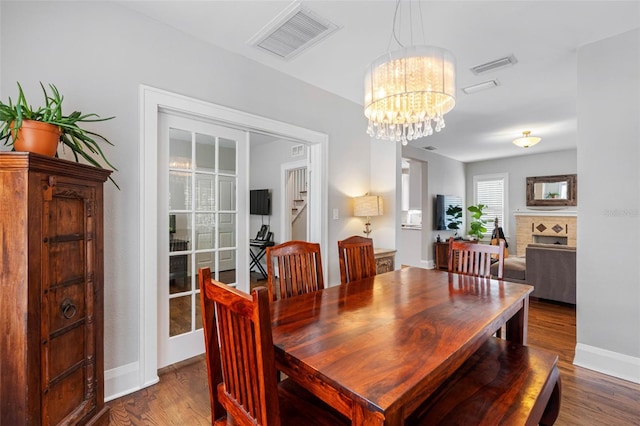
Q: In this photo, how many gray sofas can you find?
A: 1